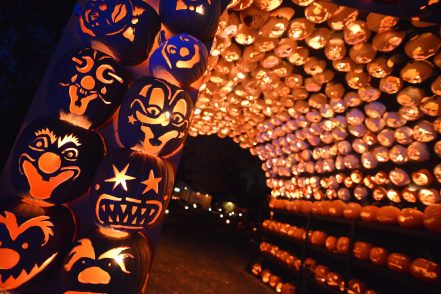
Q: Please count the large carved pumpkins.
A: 9